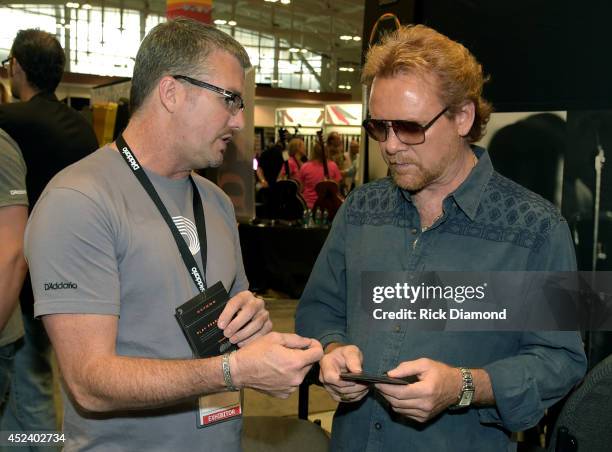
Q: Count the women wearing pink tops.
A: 2